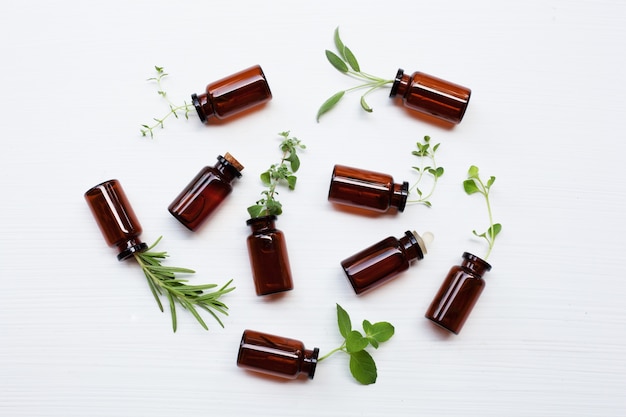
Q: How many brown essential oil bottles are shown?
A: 9